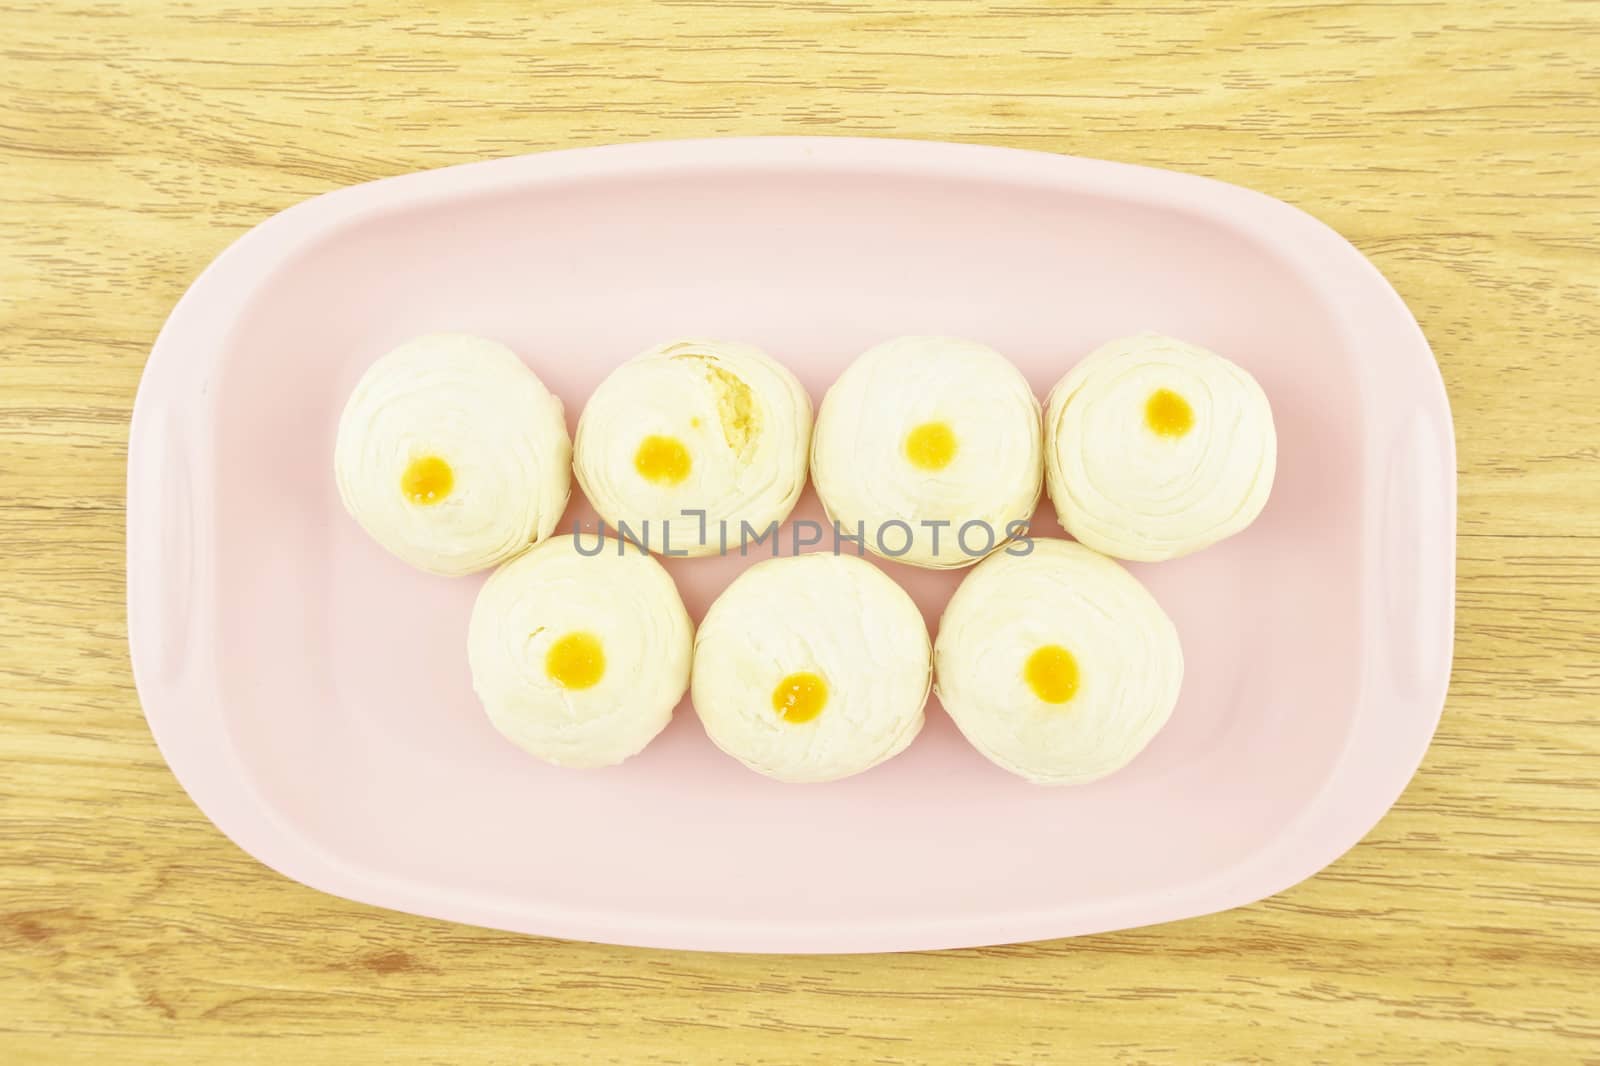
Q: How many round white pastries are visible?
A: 7